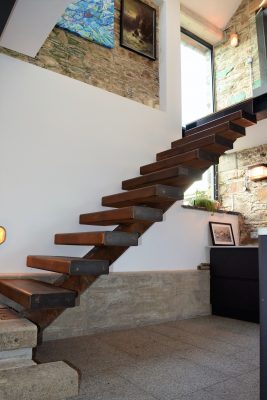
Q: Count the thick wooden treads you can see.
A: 10